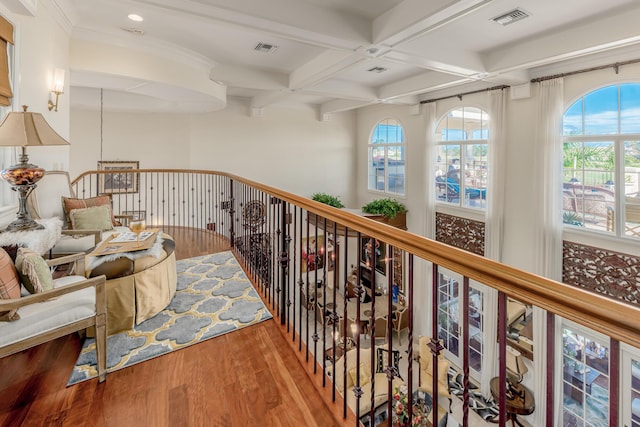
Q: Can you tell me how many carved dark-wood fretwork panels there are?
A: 2